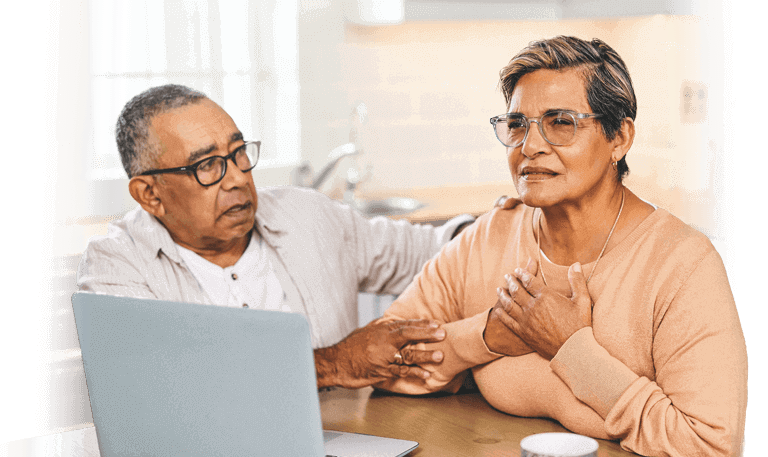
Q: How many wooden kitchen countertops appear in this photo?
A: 1